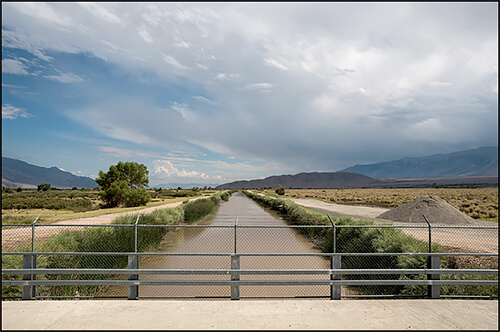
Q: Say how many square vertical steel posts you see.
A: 5